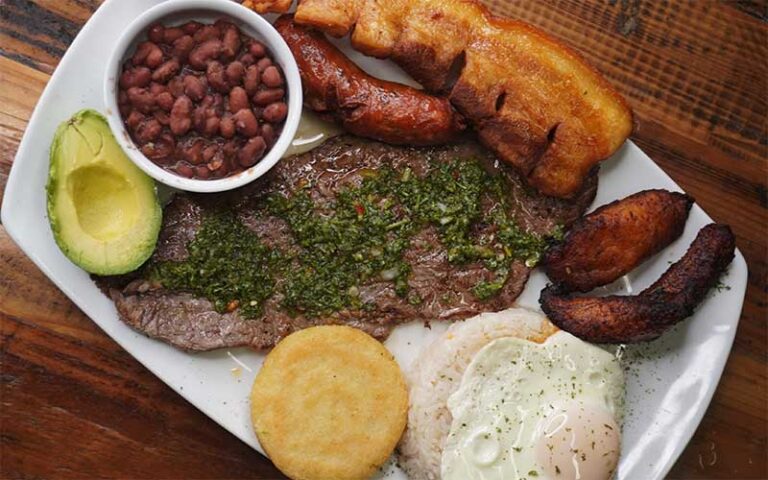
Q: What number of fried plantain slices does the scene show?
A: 2